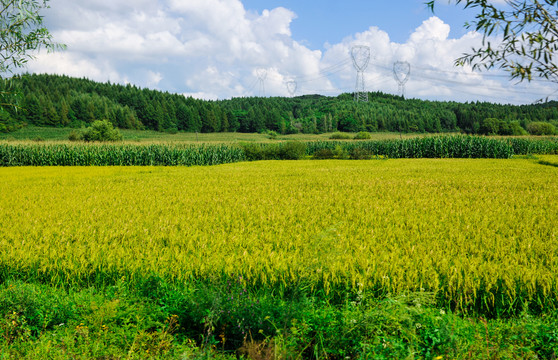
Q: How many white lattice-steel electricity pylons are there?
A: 4